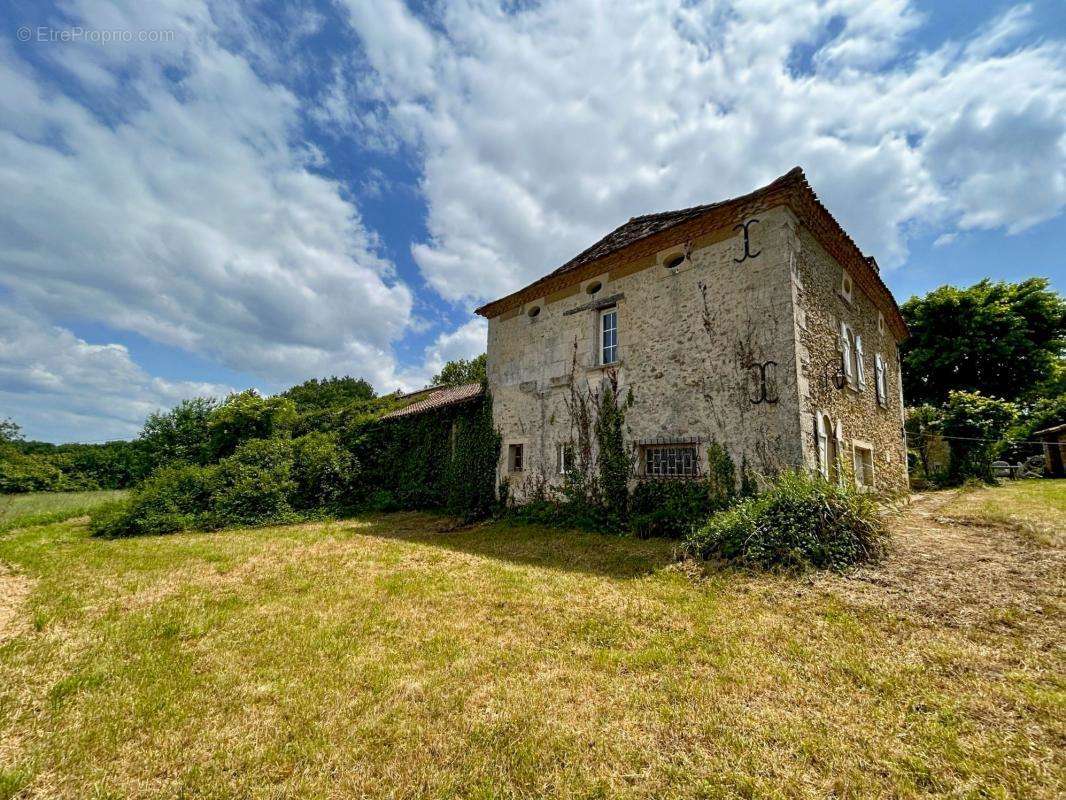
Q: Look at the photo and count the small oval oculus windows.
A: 5